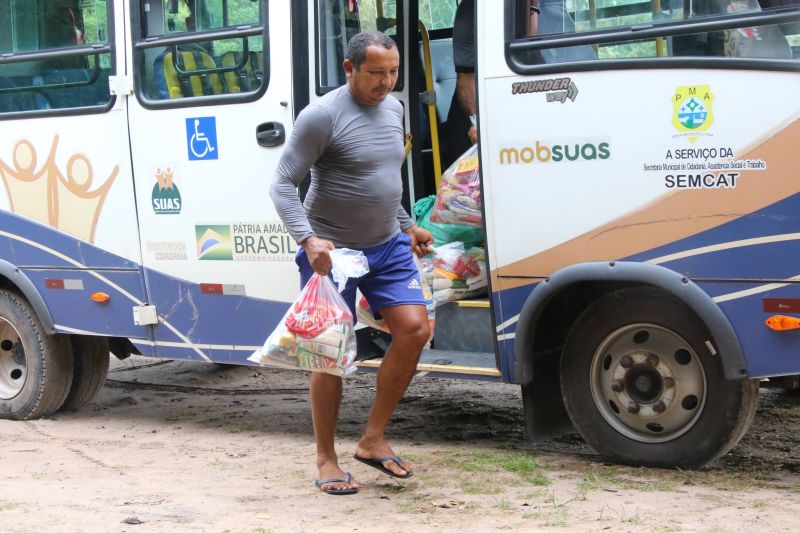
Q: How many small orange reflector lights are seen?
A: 2